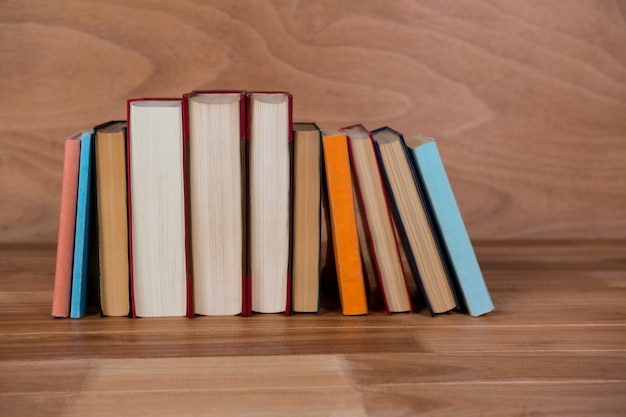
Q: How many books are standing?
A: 11